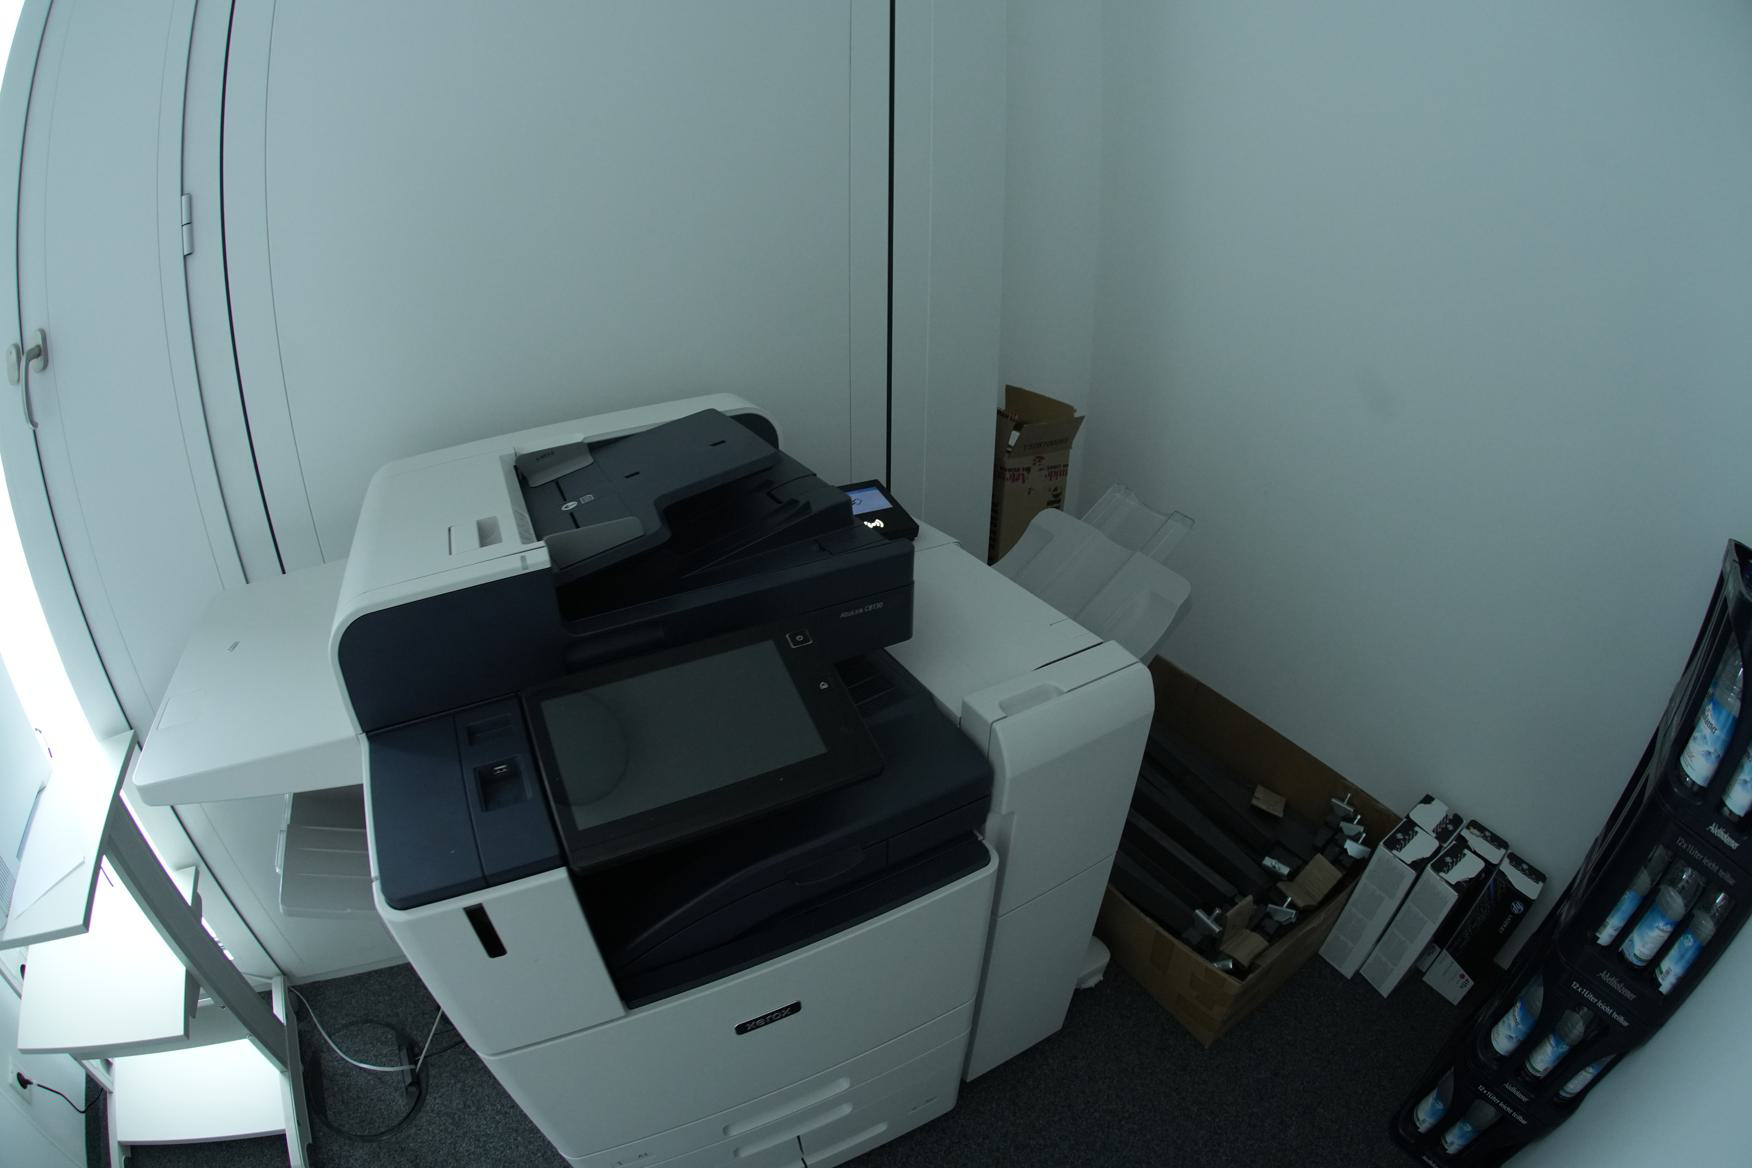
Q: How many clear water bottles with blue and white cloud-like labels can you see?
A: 10